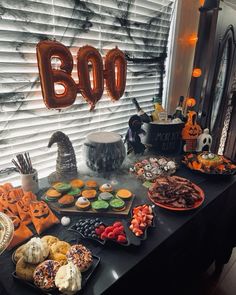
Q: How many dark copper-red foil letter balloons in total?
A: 3